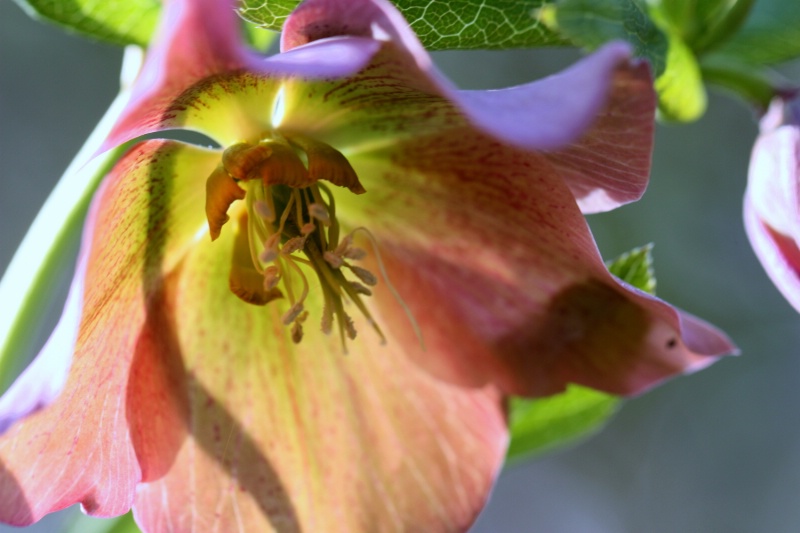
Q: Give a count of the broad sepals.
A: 5